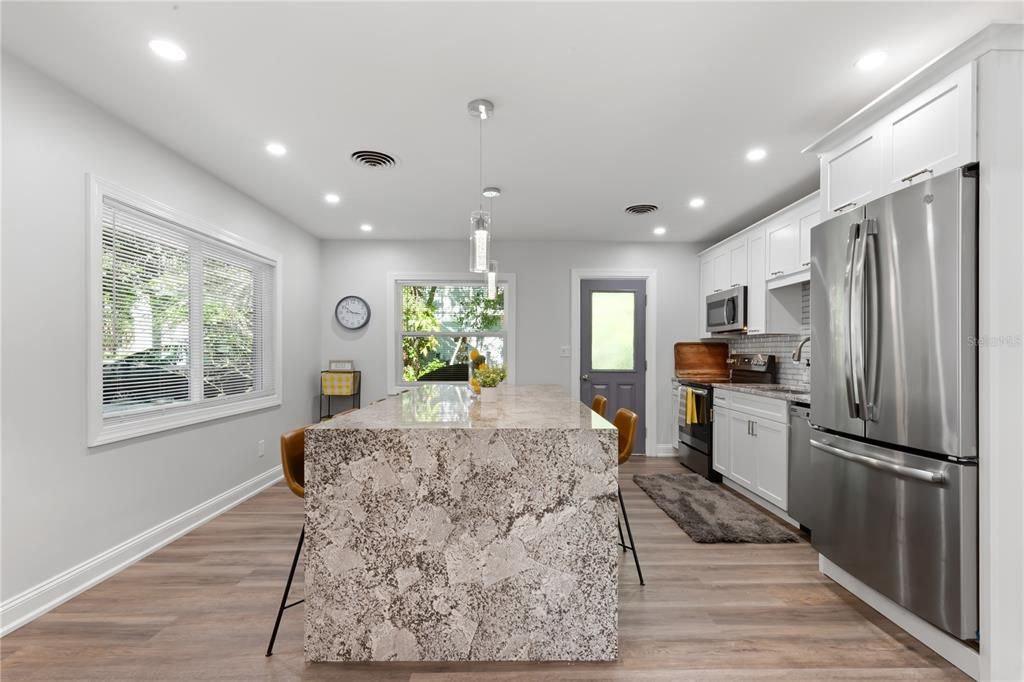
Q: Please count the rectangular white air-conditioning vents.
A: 0